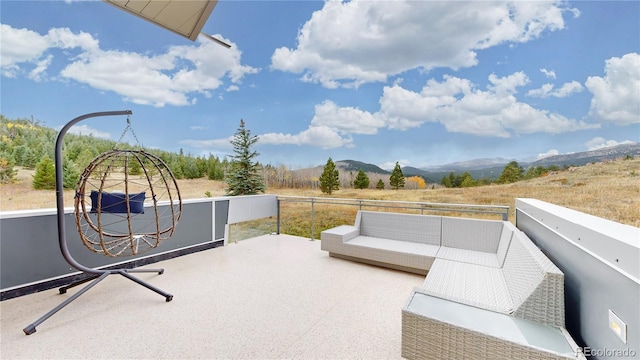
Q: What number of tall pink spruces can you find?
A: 0